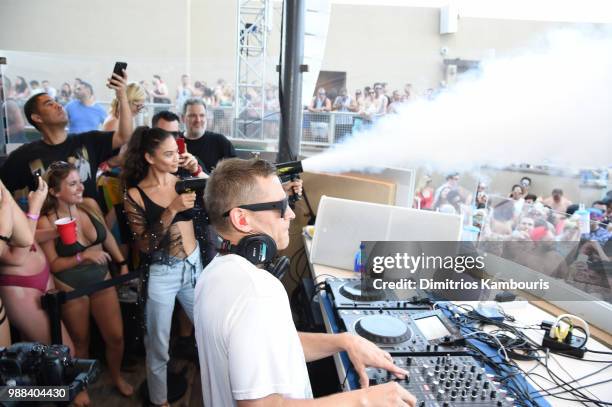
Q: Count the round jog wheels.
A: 2